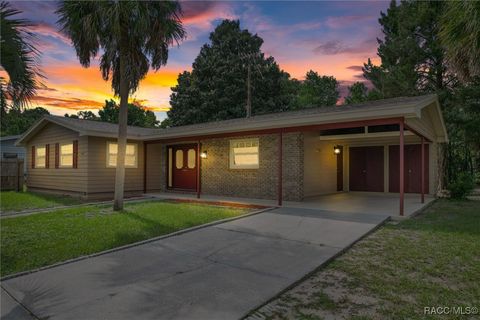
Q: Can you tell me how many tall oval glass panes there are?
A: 2